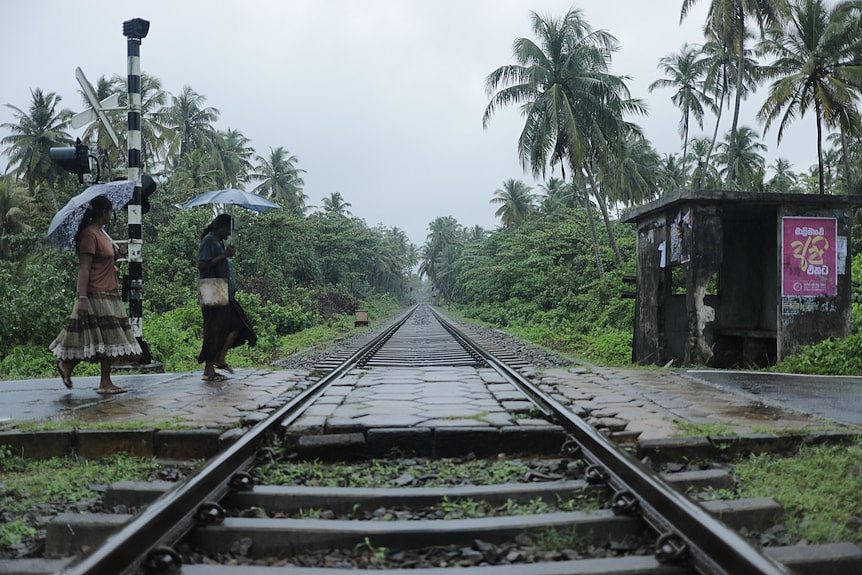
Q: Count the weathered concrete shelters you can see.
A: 1